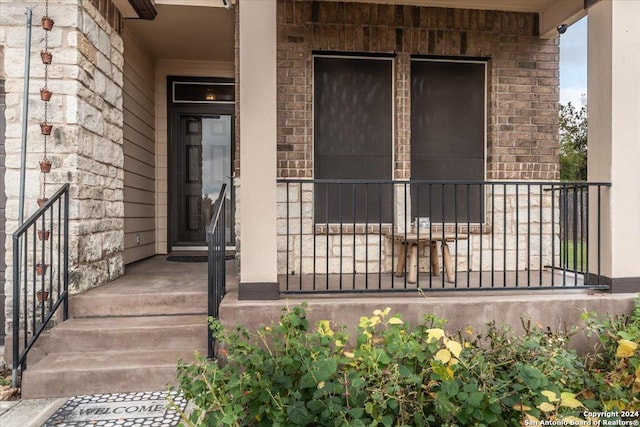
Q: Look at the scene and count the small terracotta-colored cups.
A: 9